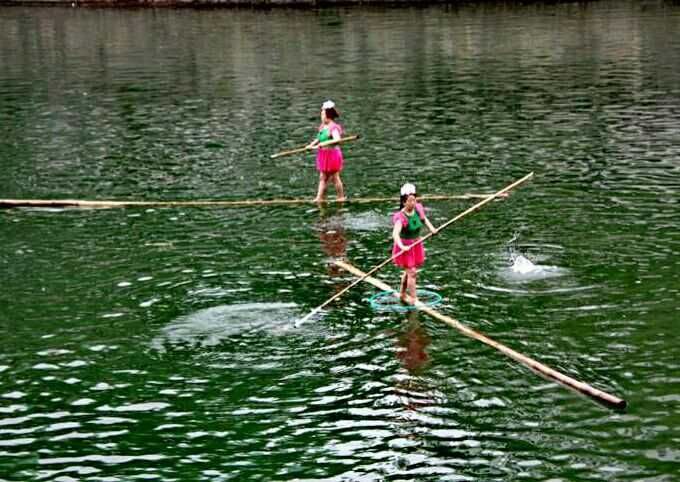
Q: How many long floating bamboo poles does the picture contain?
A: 2